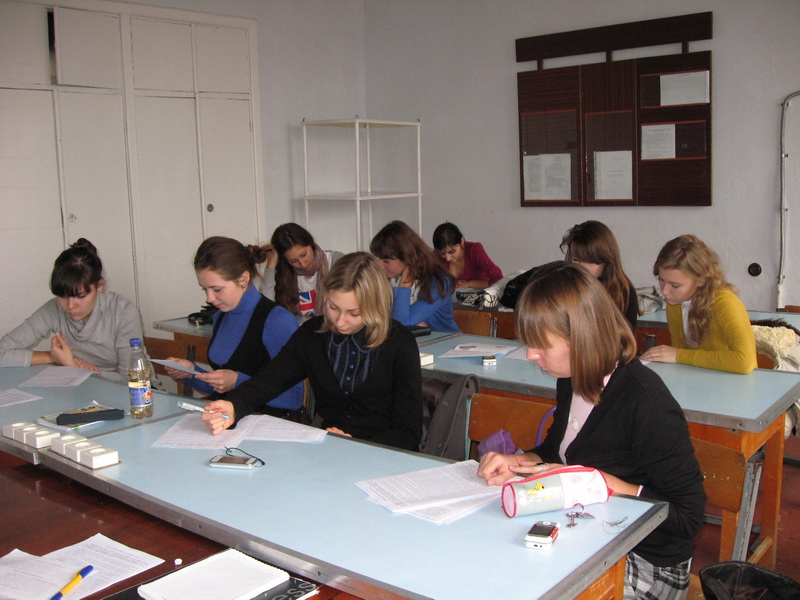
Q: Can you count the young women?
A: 9